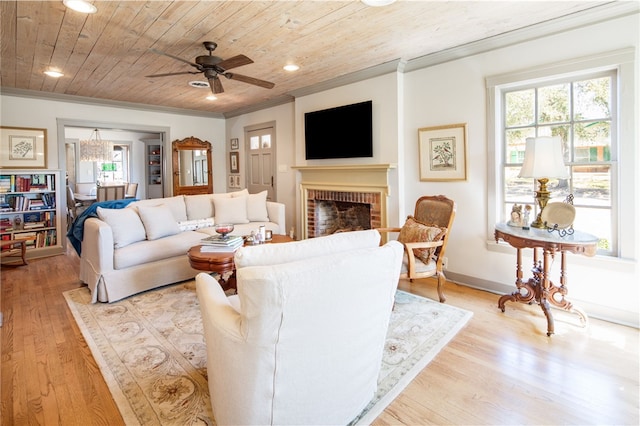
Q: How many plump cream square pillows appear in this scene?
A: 4